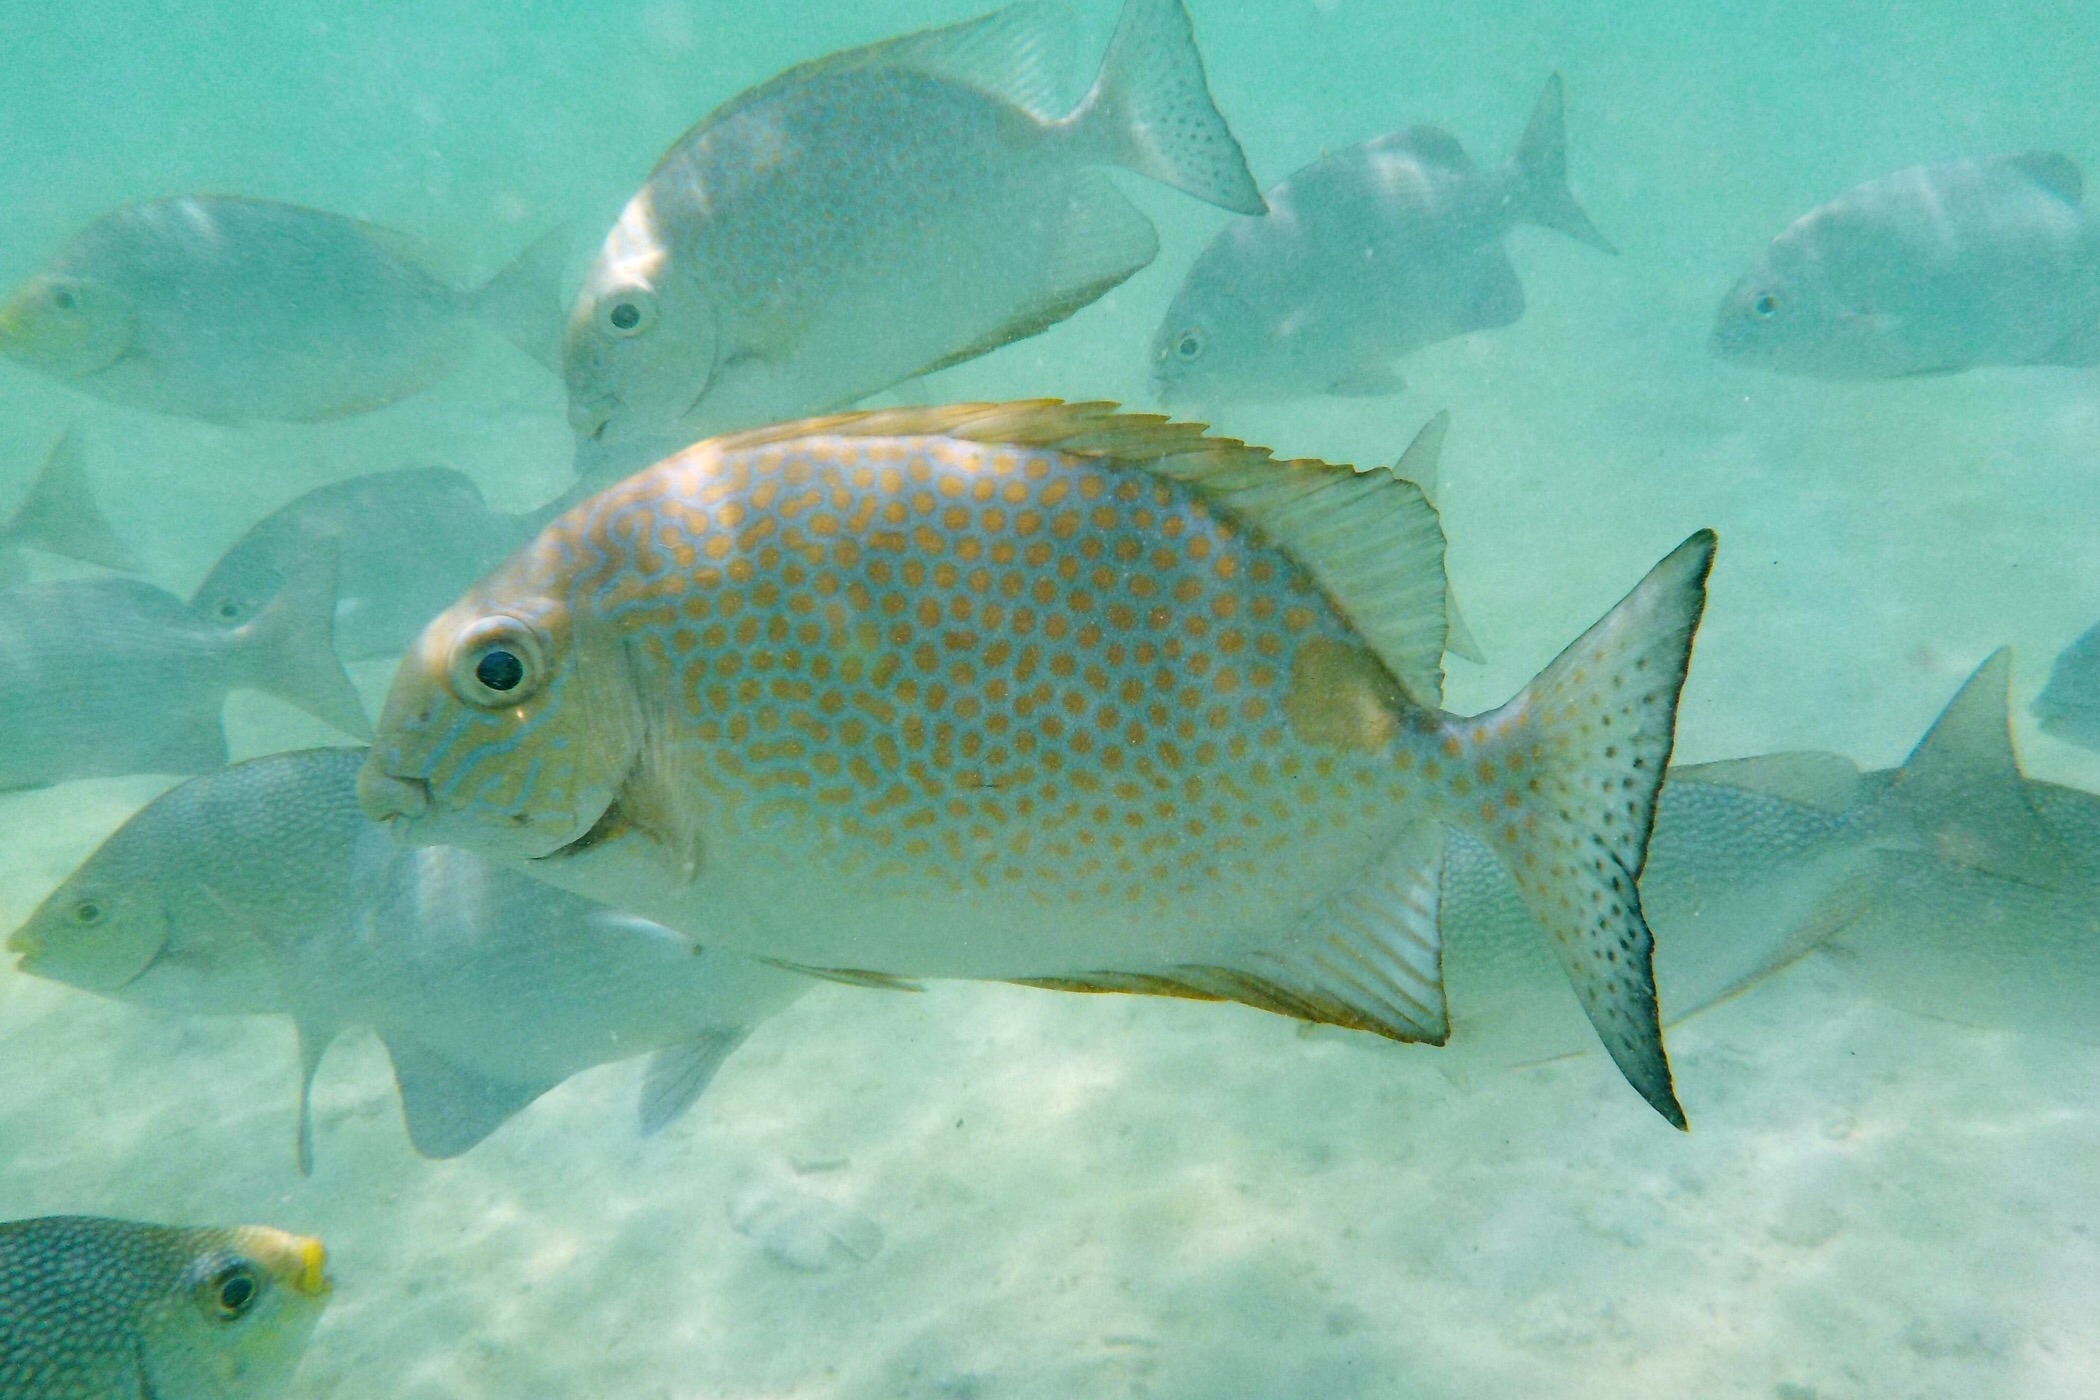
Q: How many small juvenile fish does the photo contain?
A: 0